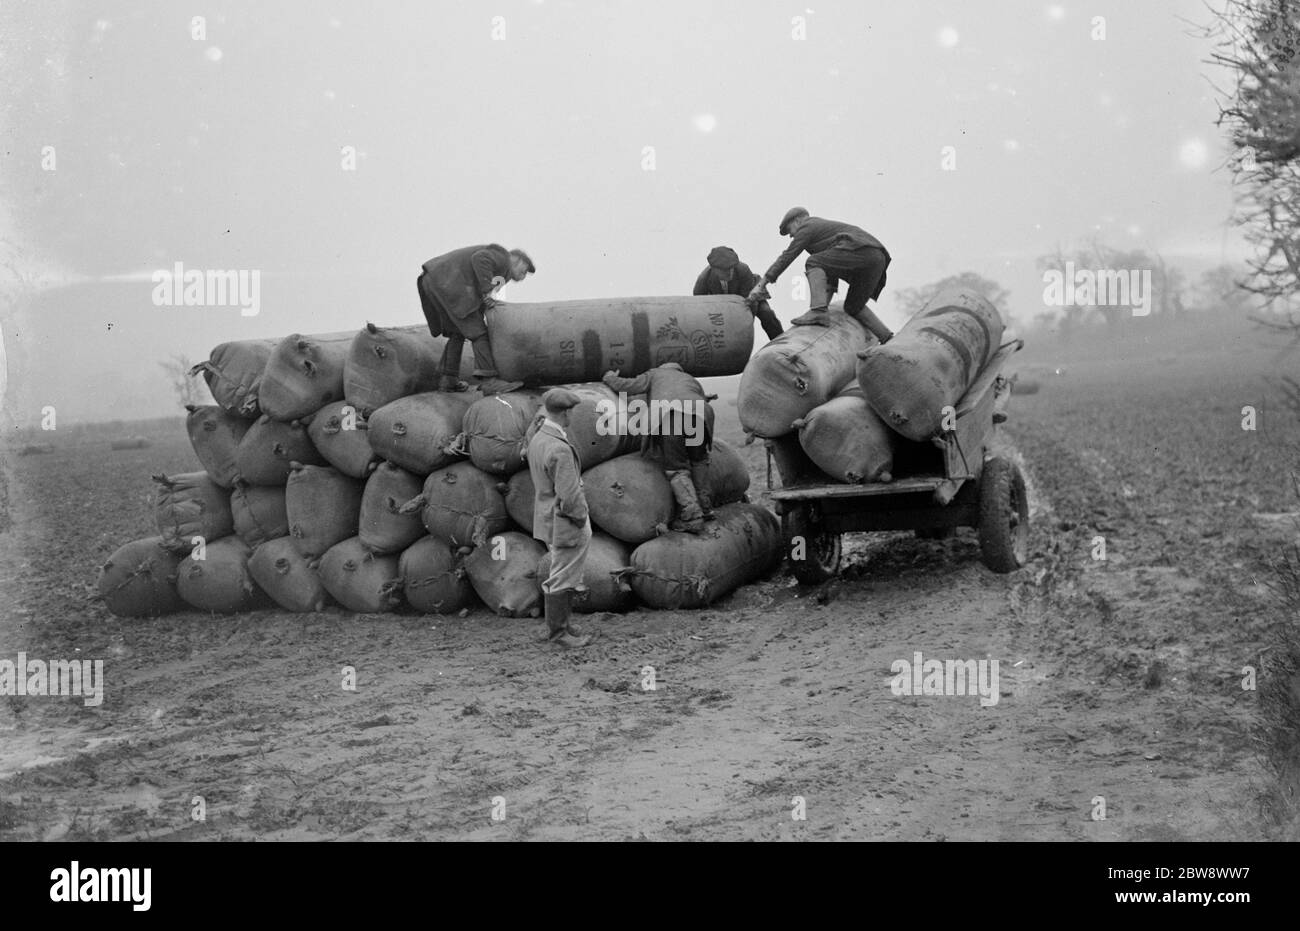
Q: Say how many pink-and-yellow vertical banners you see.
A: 0